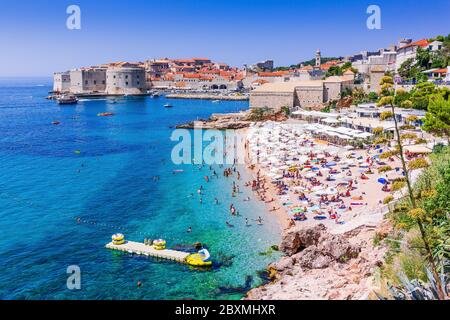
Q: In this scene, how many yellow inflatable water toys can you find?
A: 3